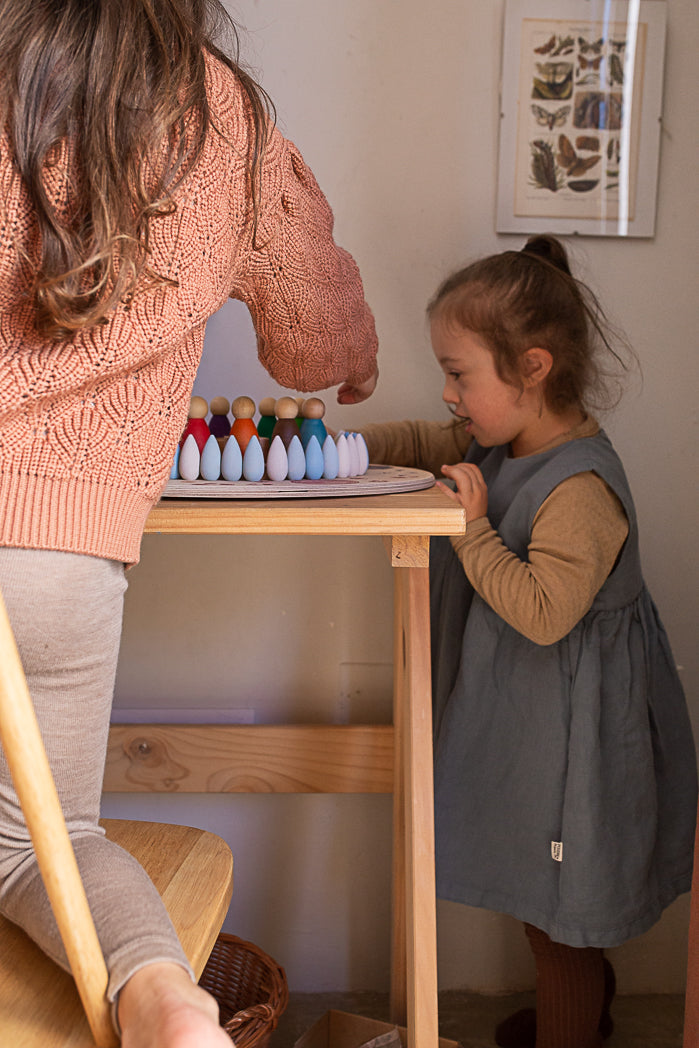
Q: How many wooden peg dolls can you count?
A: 7